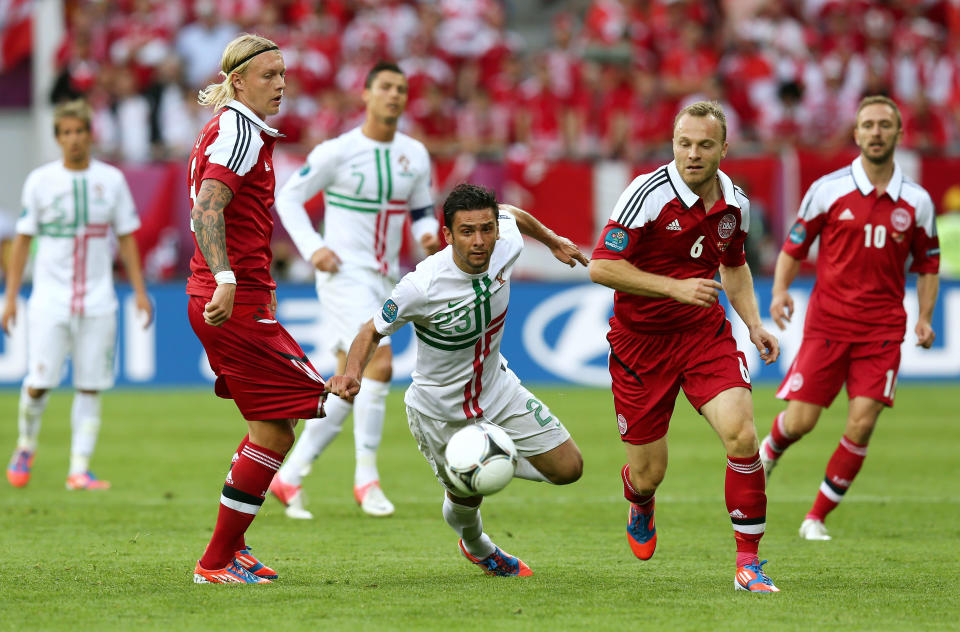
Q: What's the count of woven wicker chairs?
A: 0